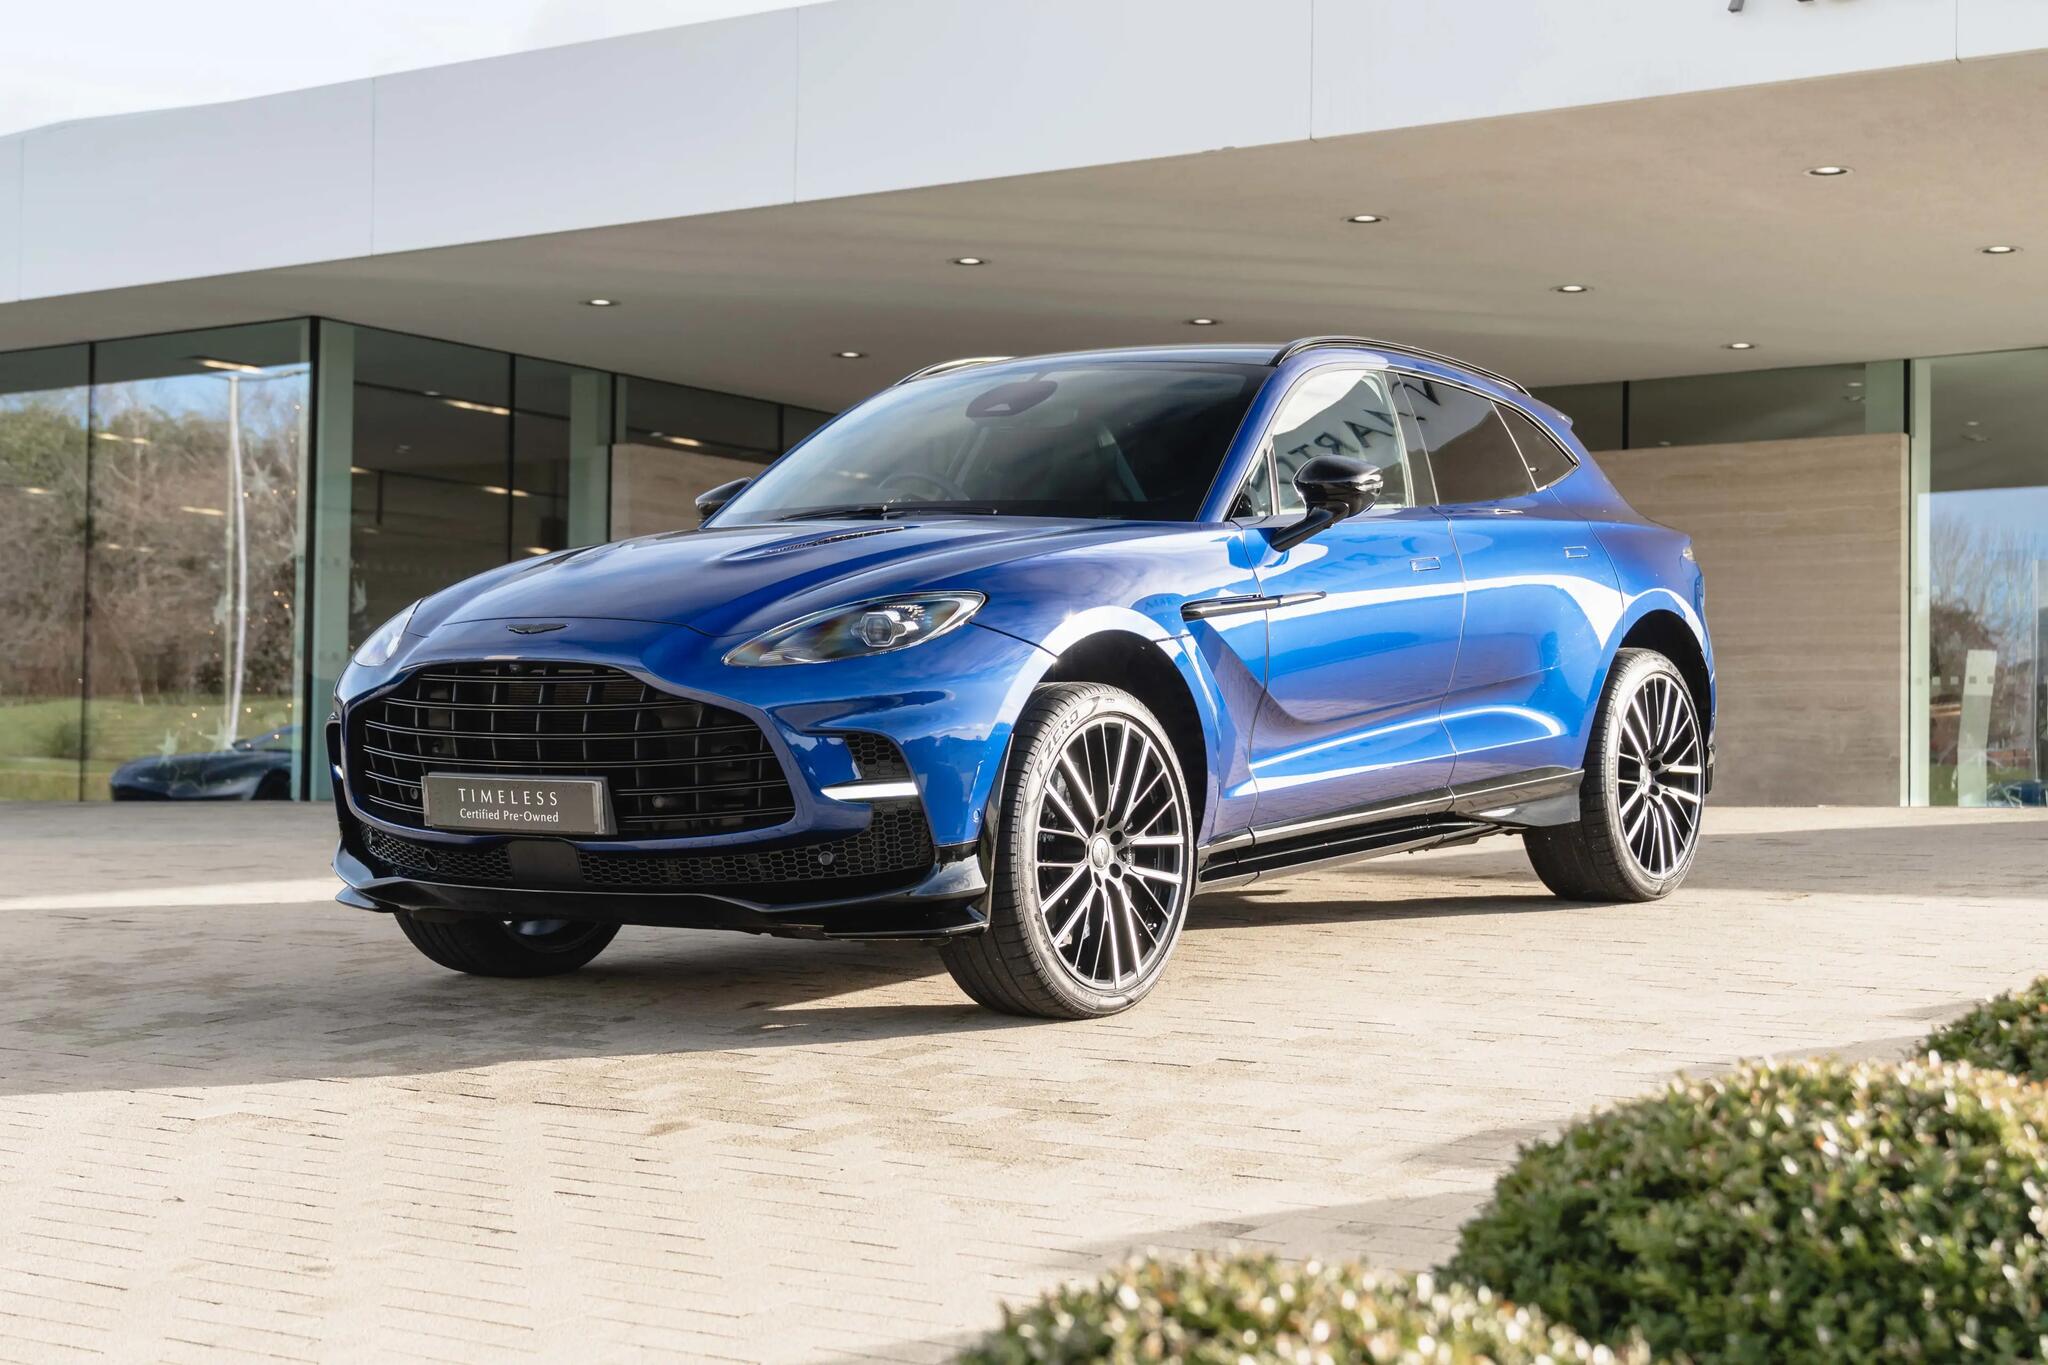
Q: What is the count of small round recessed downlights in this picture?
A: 9